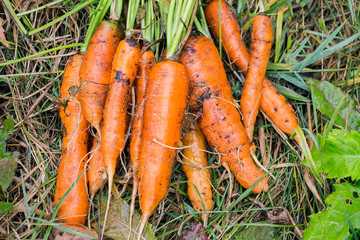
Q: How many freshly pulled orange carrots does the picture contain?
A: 10